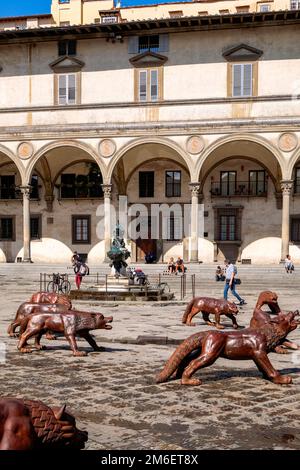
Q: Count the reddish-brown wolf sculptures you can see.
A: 7